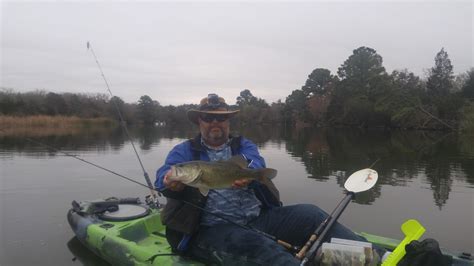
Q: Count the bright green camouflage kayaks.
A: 1